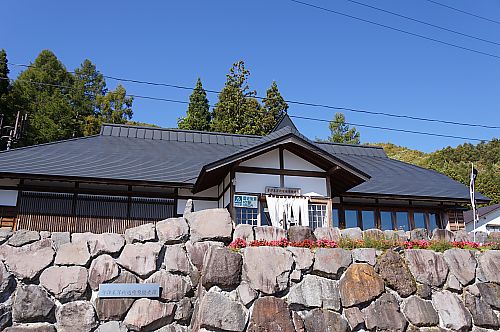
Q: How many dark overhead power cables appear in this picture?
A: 5